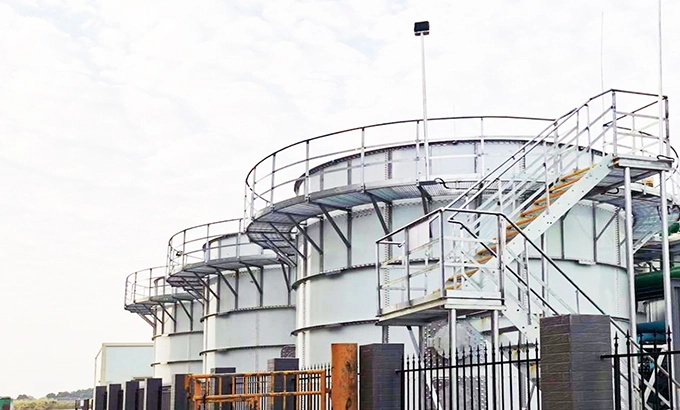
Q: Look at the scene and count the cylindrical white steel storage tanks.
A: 3